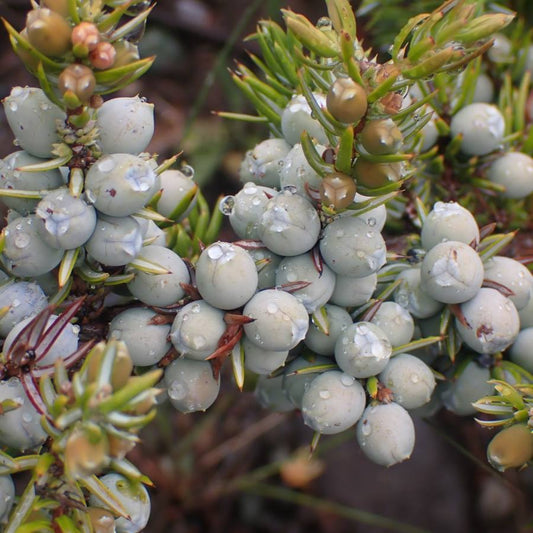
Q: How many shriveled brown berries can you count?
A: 0